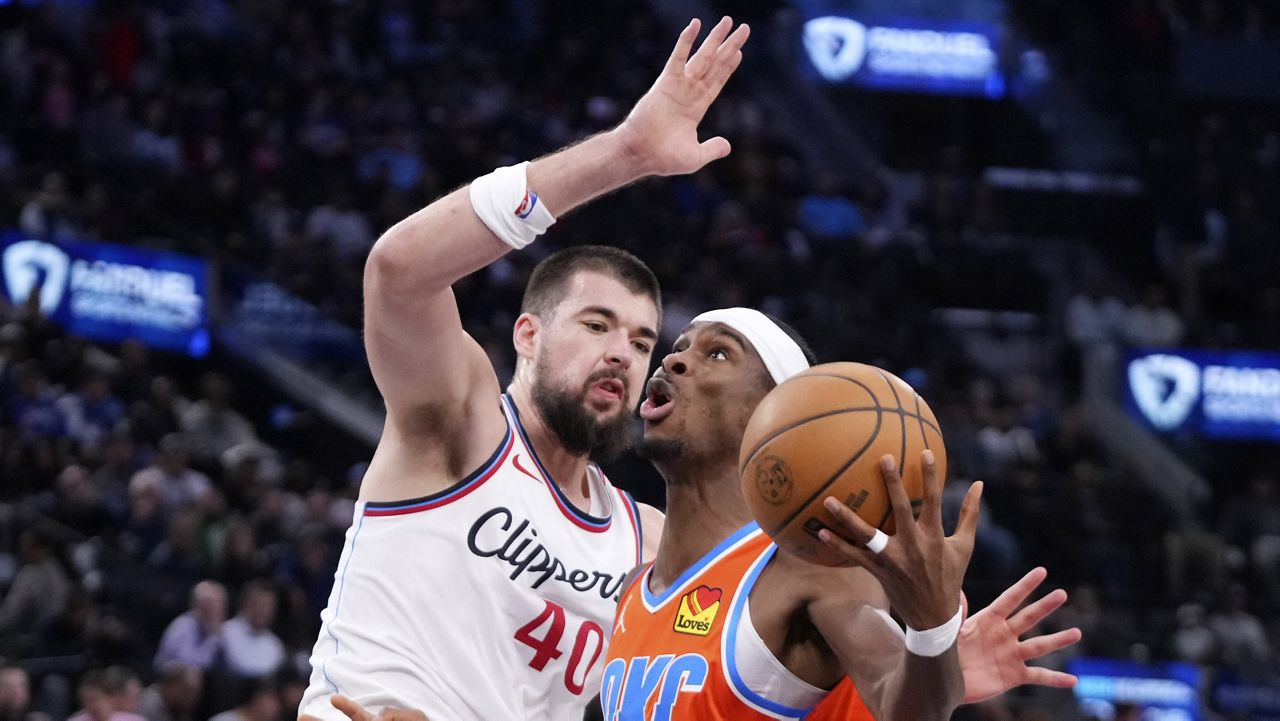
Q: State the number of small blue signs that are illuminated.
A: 4